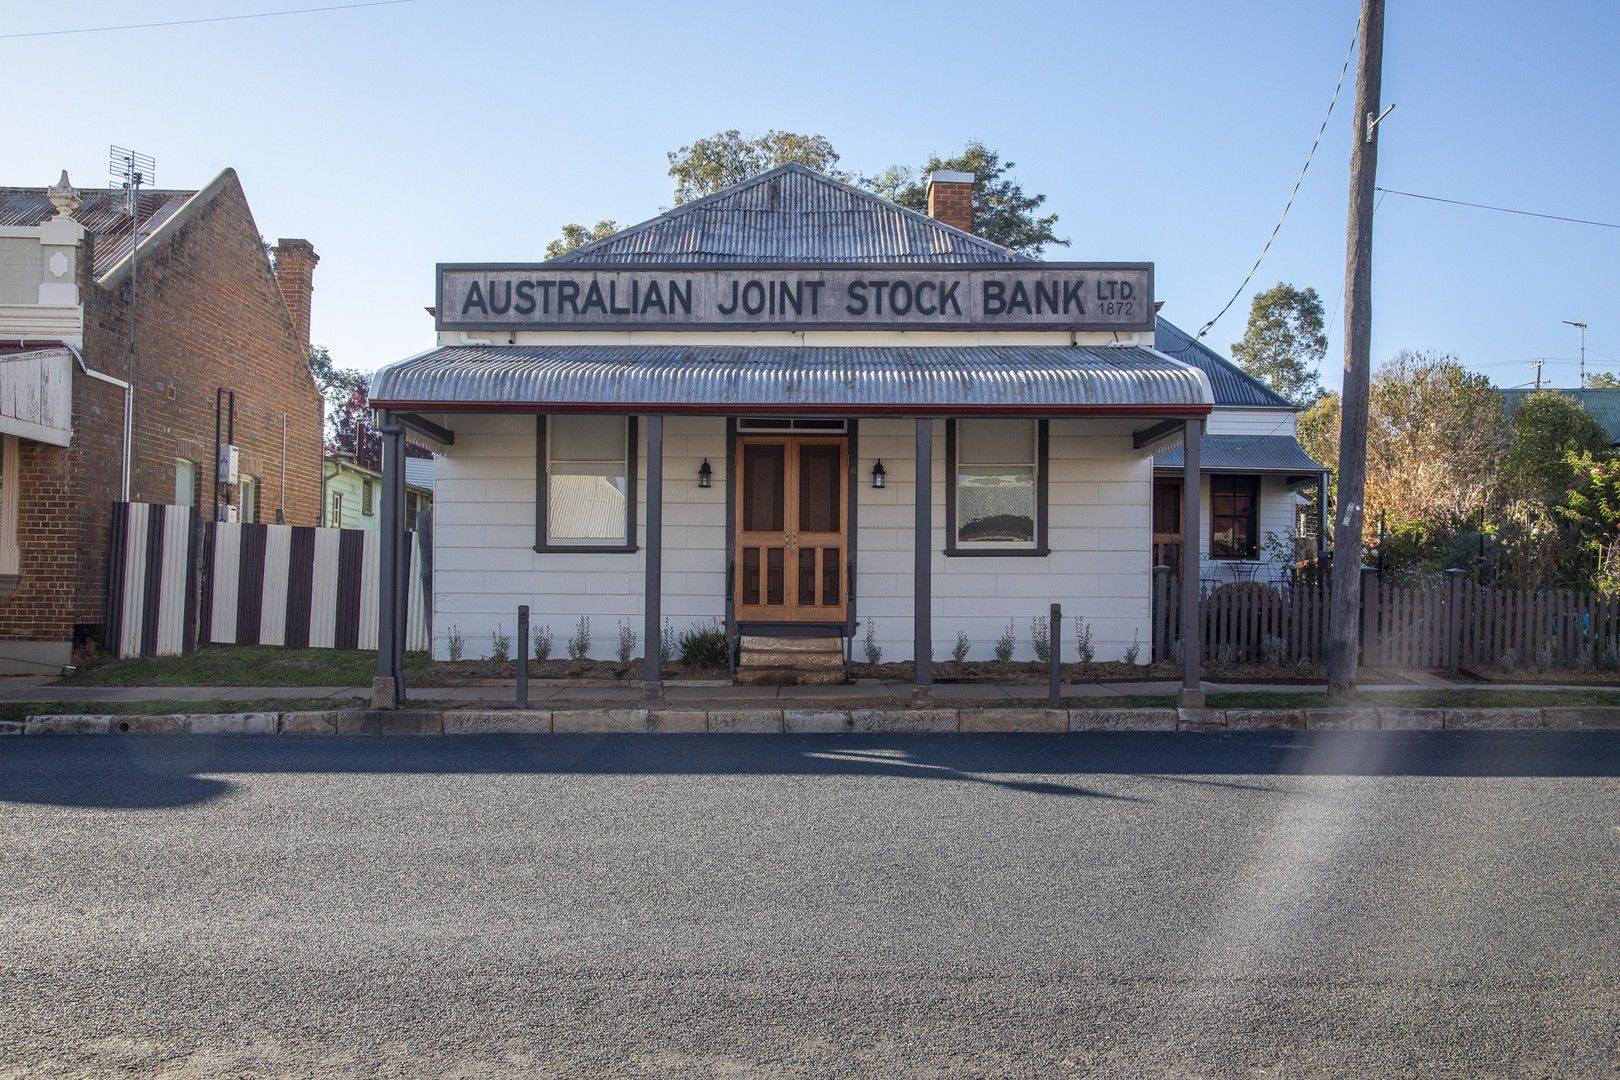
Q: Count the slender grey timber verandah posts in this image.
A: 4